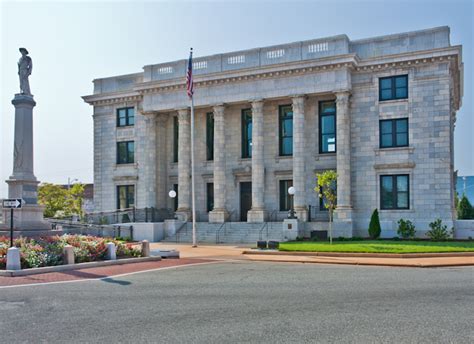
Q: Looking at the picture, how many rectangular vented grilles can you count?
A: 5